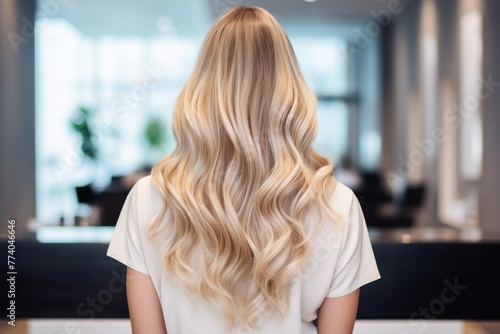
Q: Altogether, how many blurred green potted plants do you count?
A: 2